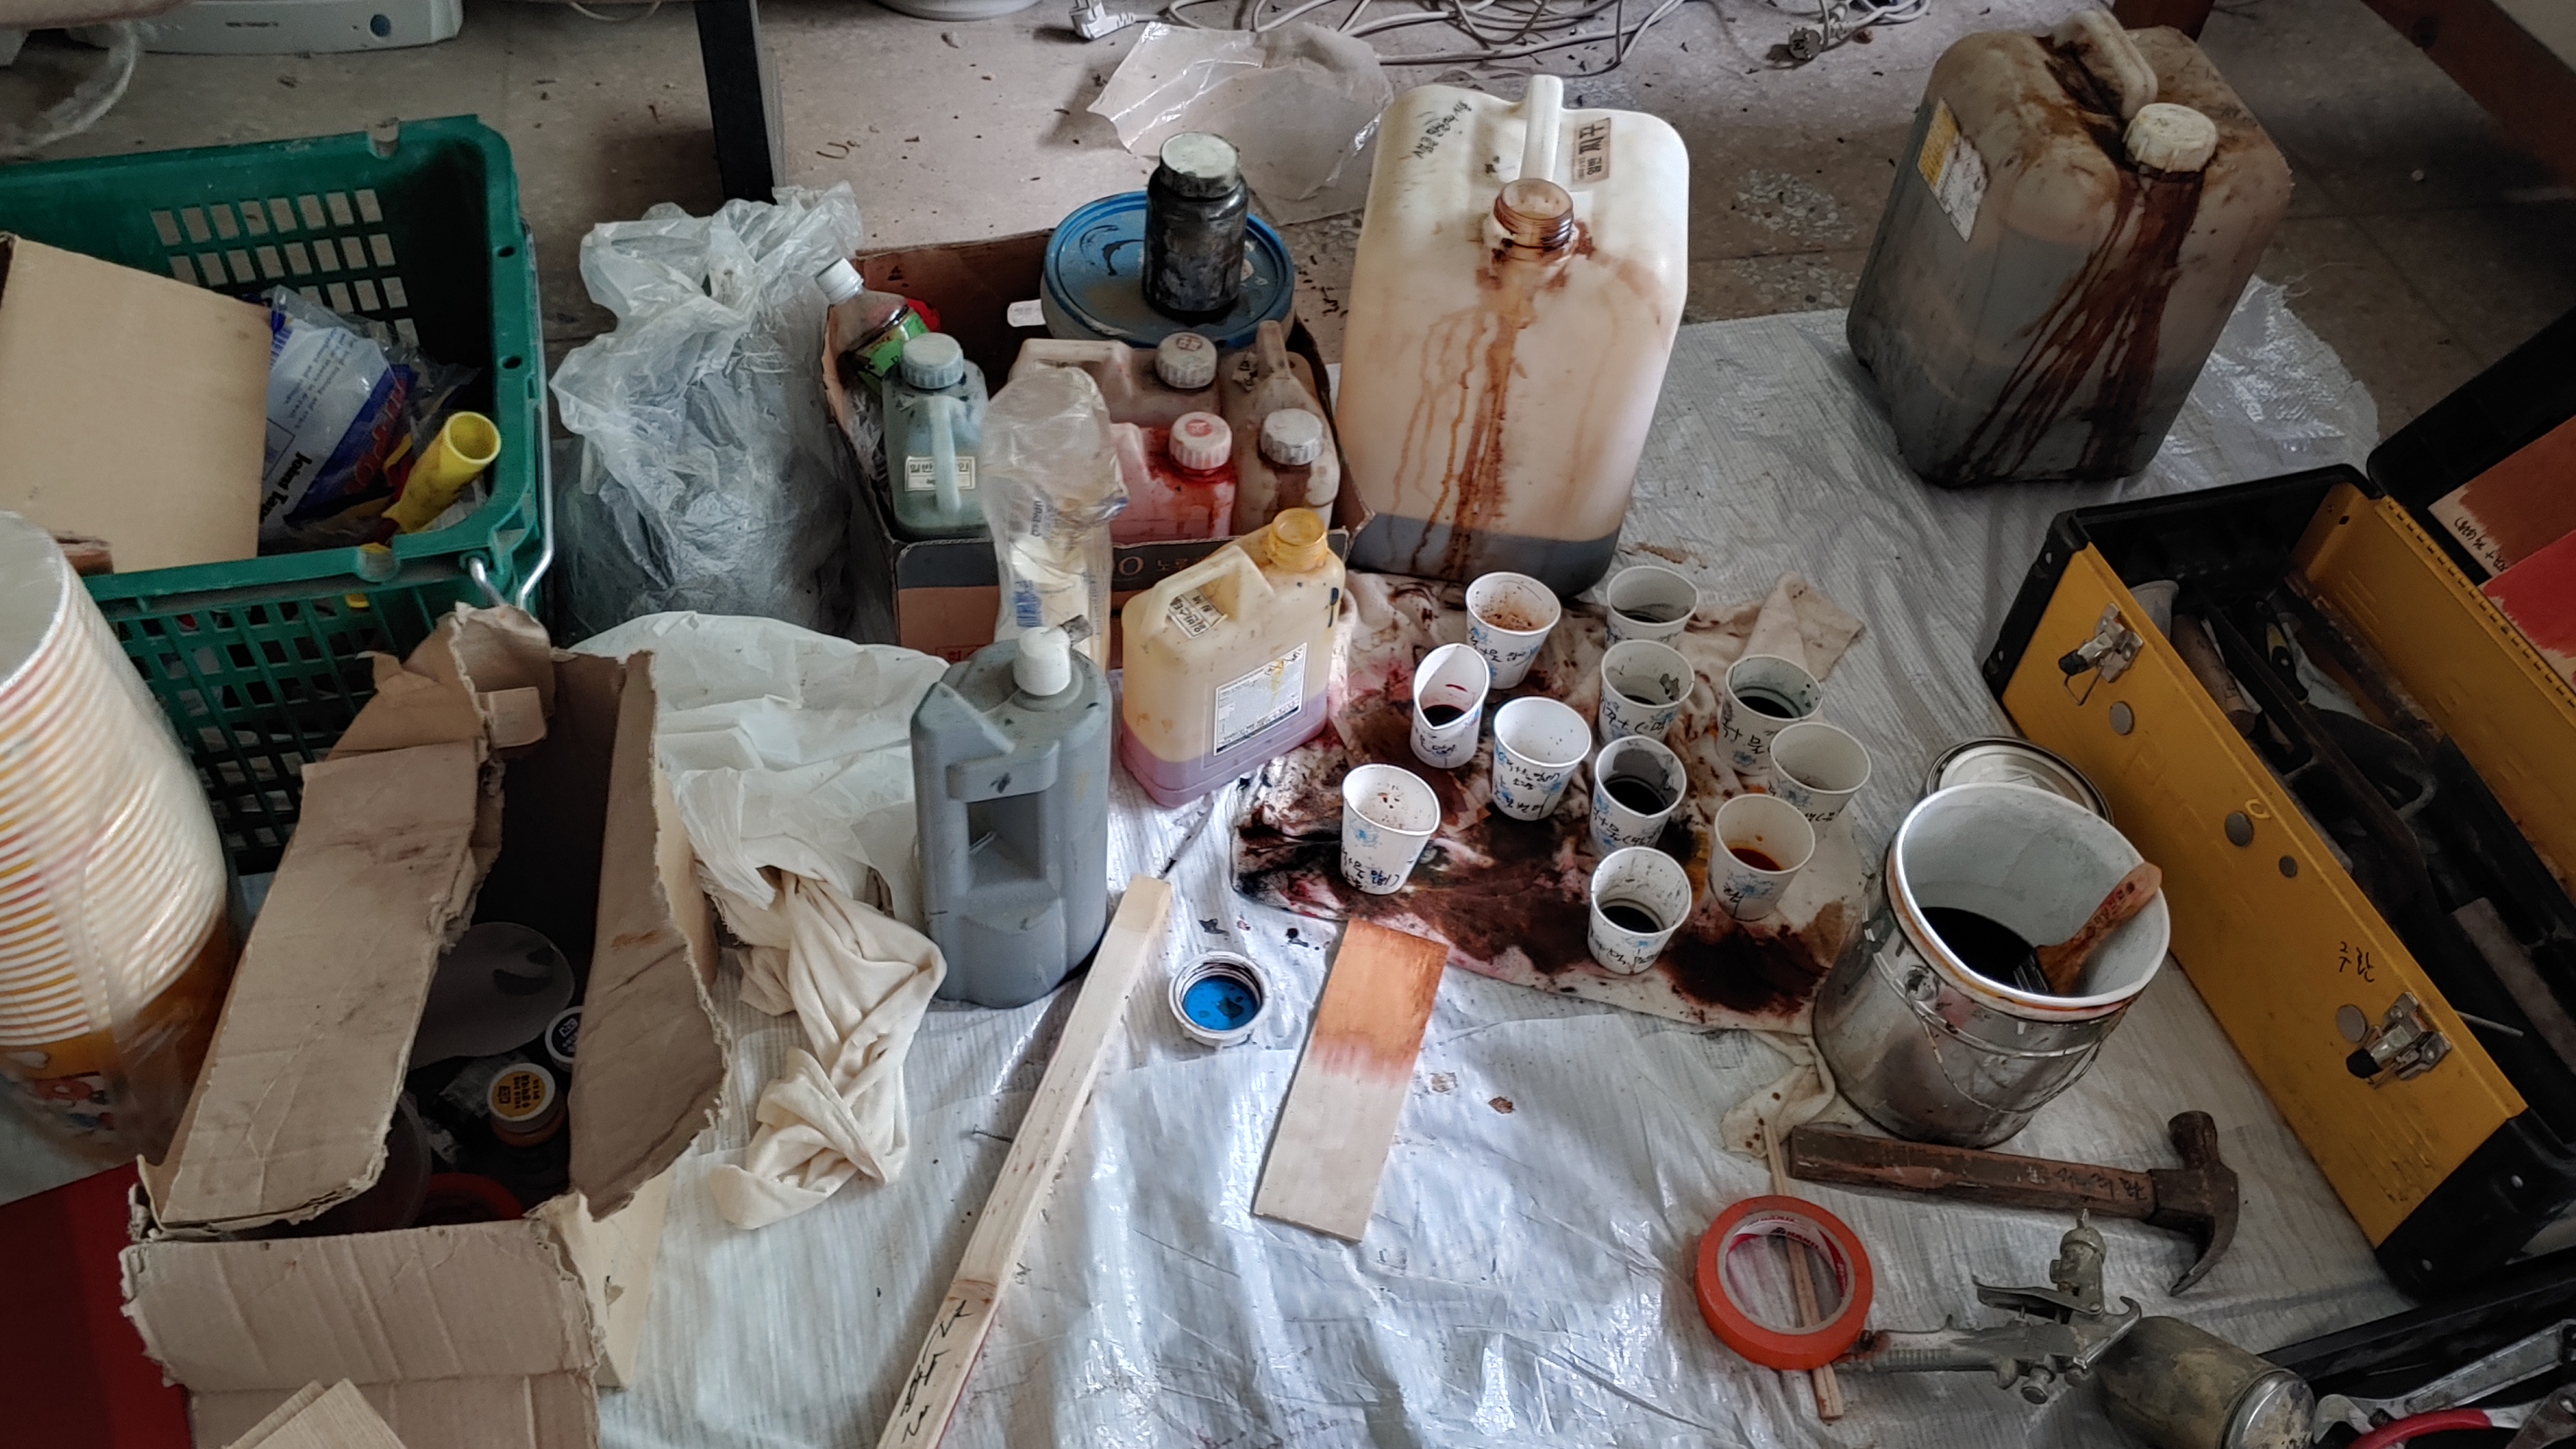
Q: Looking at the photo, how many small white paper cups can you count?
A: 11